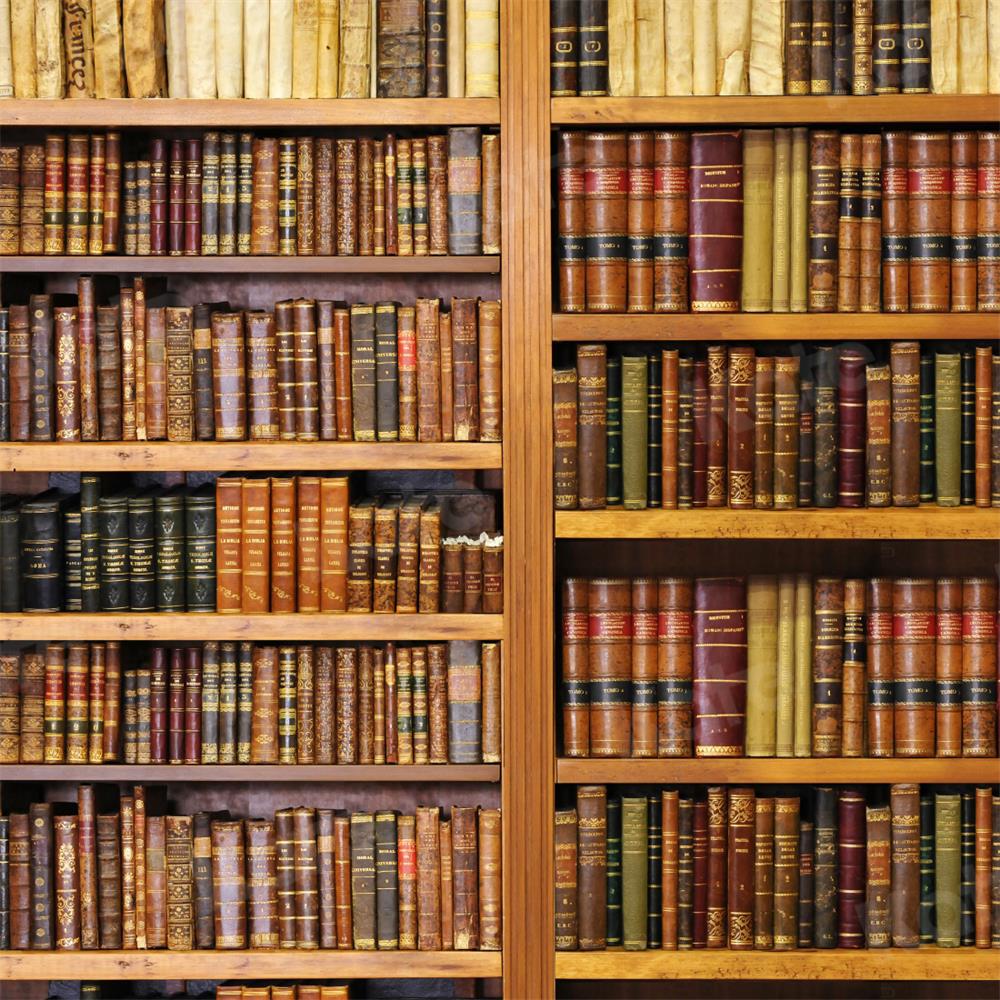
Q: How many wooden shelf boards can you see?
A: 11